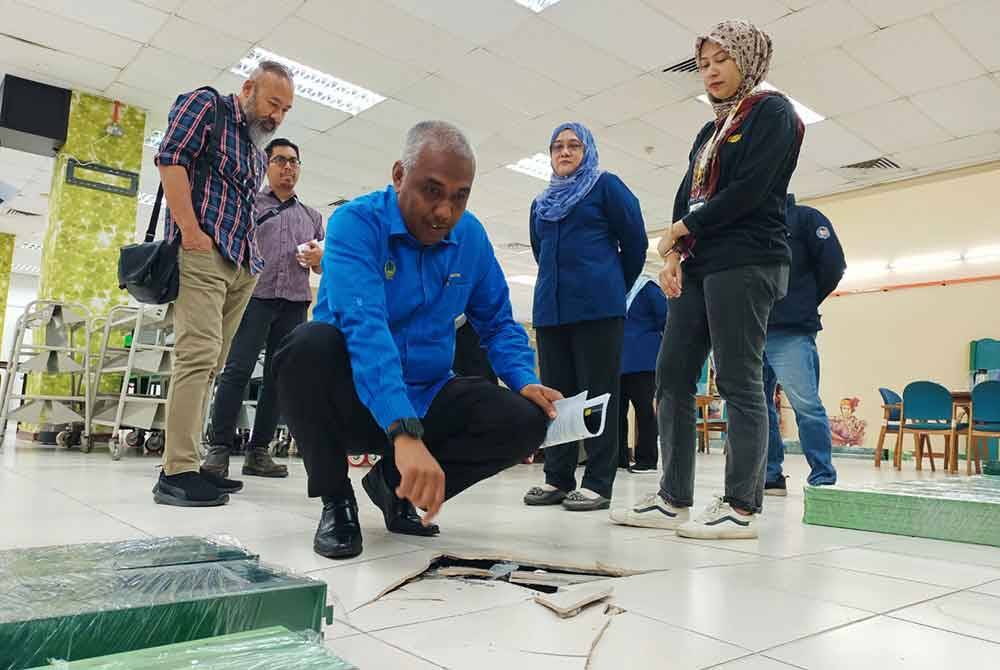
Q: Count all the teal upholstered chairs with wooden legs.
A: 3